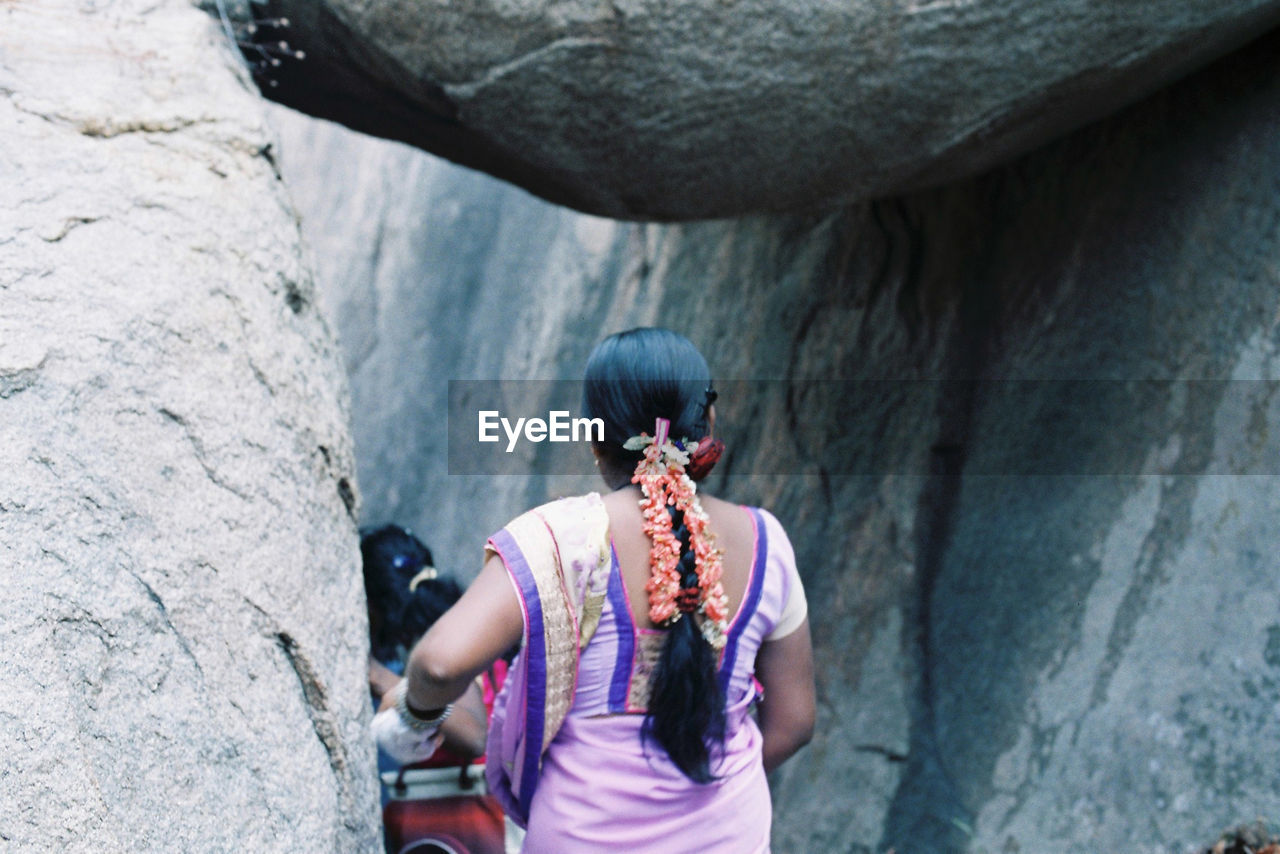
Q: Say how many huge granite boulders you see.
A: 3